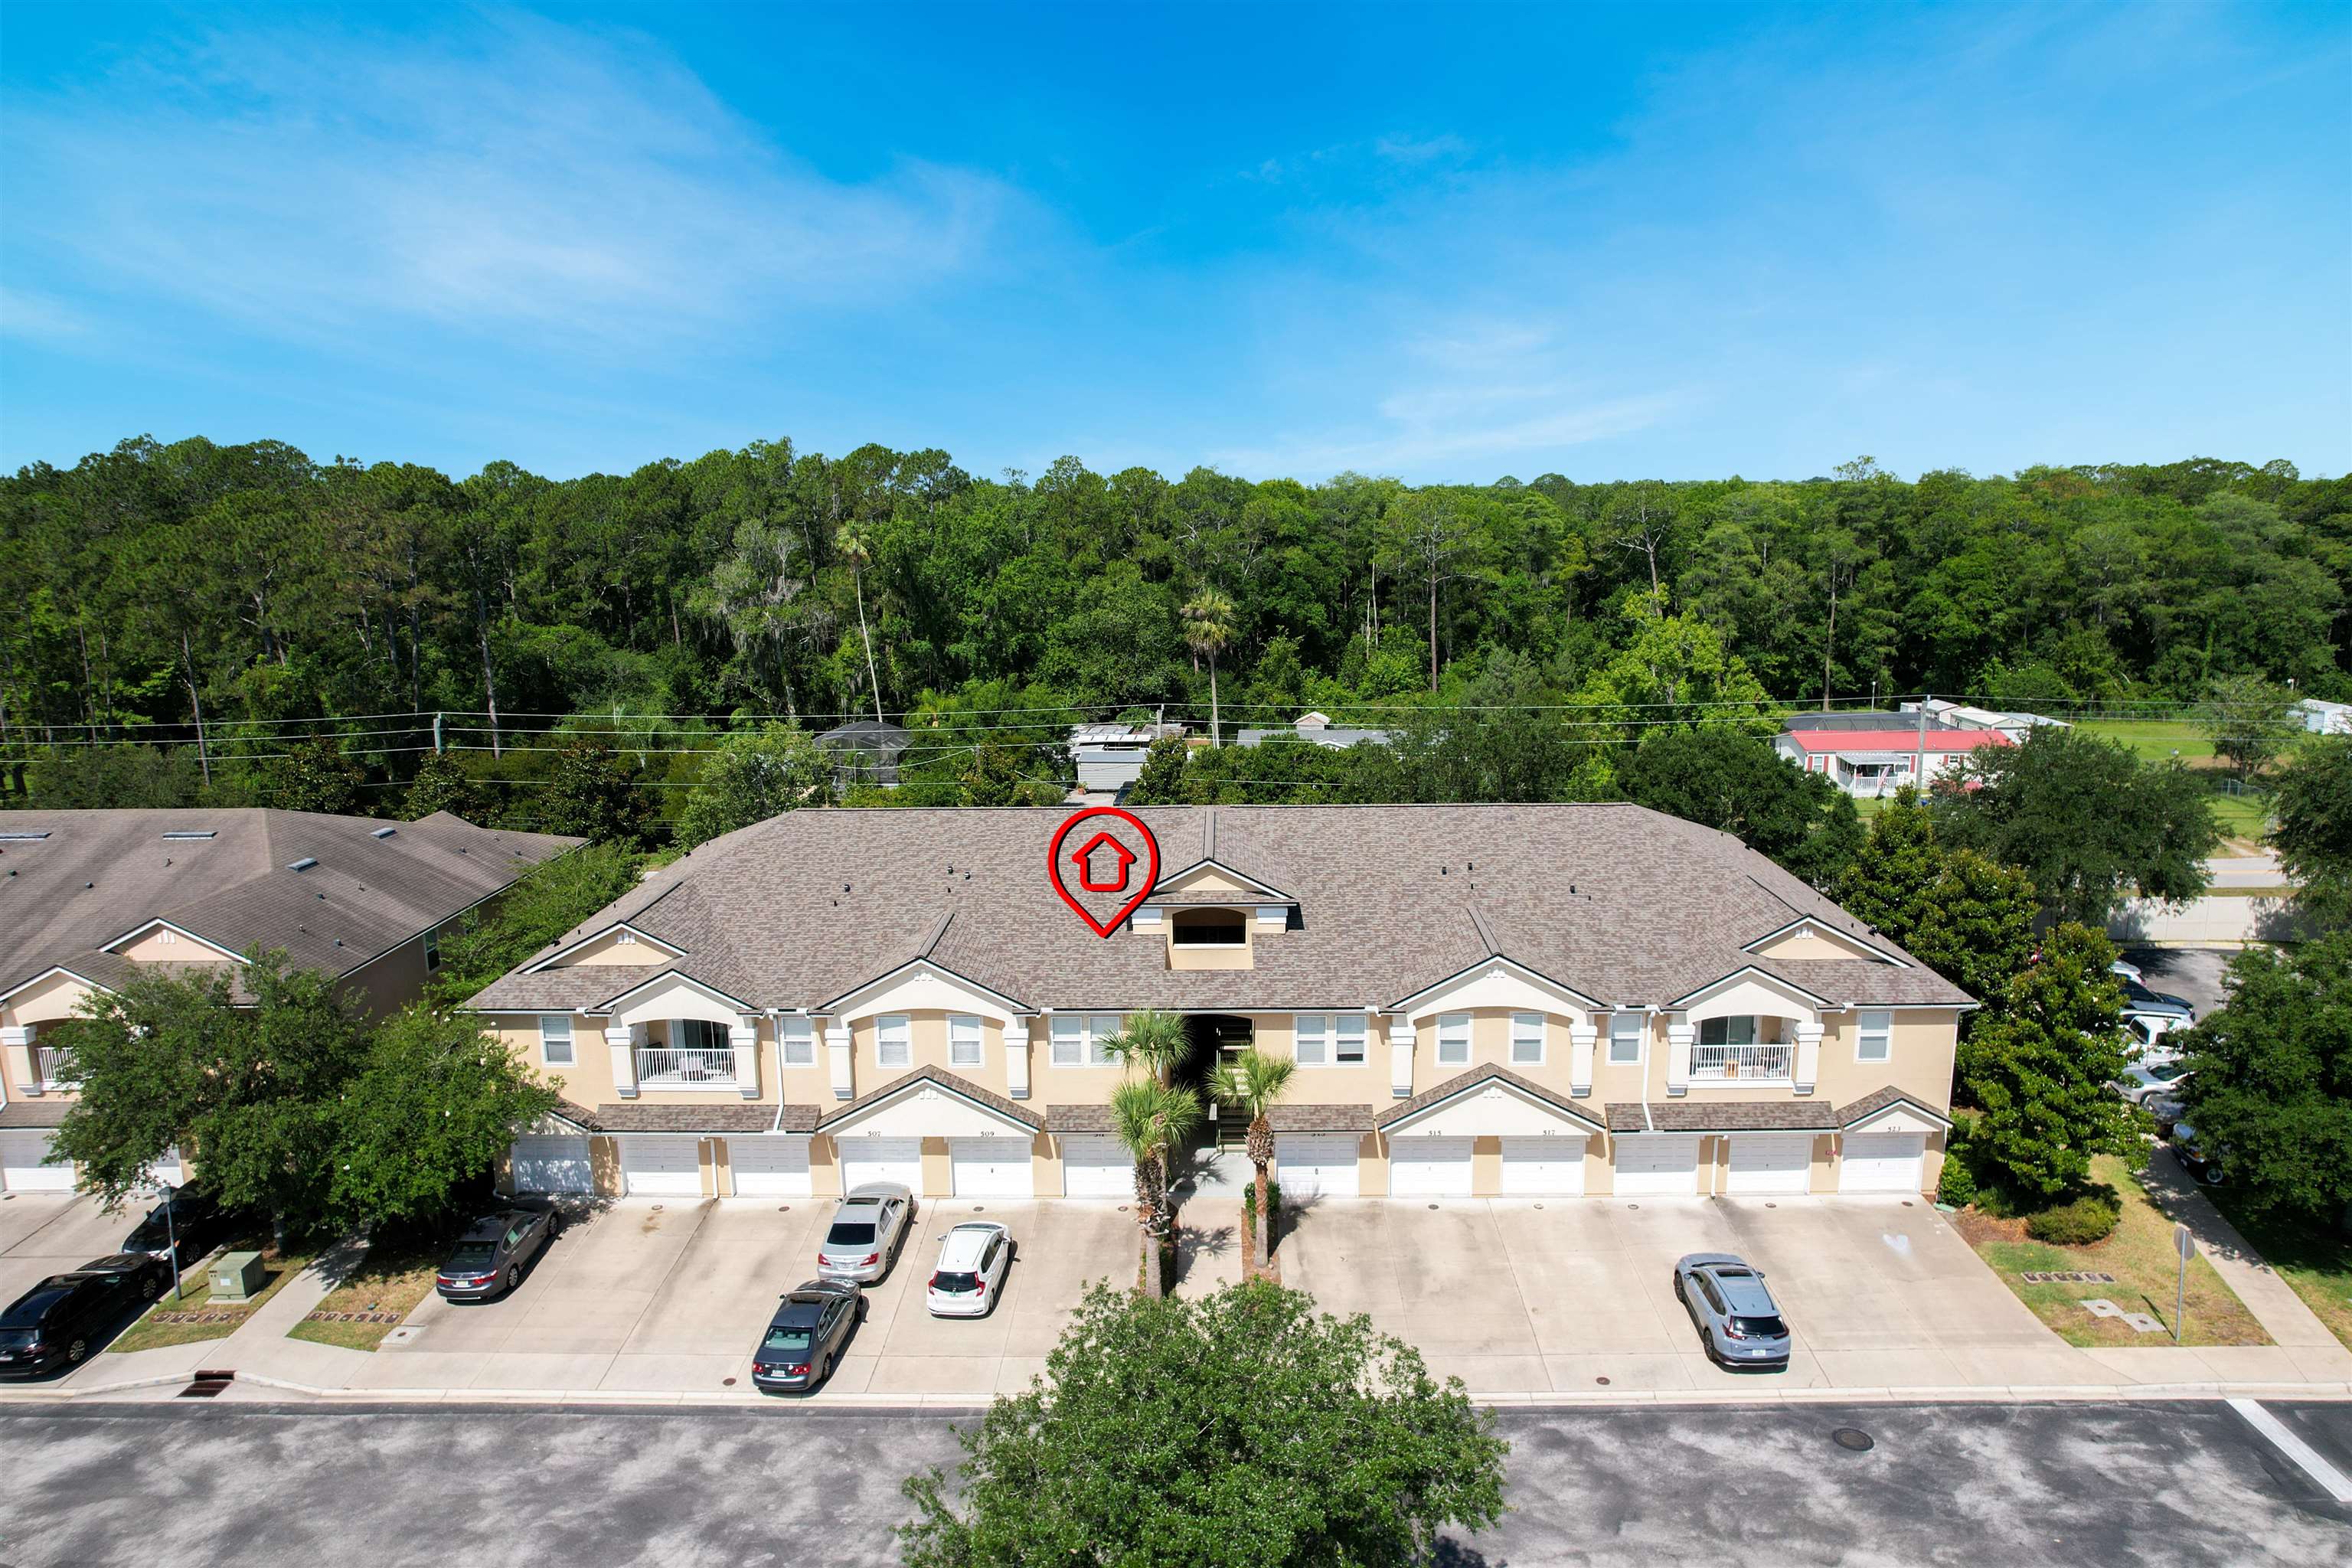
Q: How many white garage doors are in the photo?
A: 14